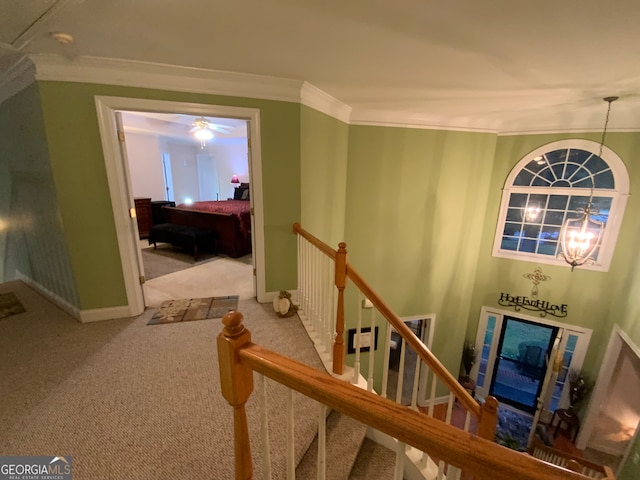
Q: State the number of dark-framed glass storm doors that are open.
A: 0